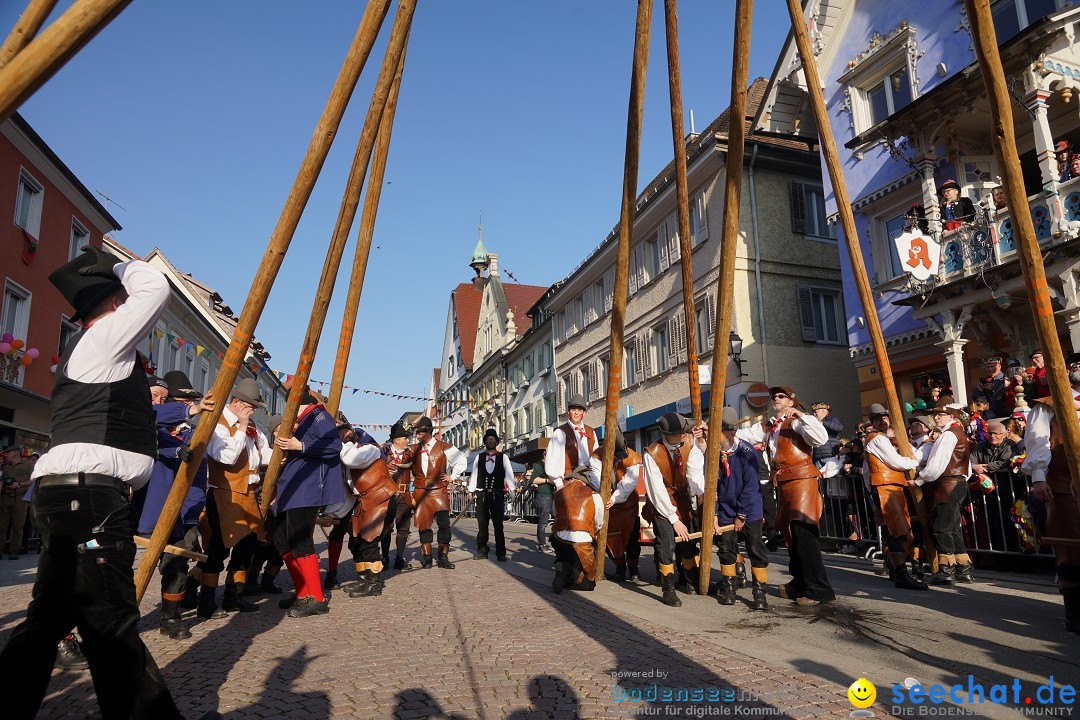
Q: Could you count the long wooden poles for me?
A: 10